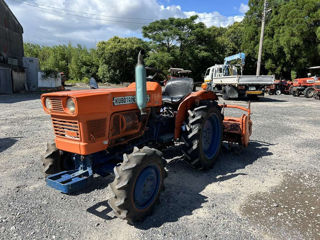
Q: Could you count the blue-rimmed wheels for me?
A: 2